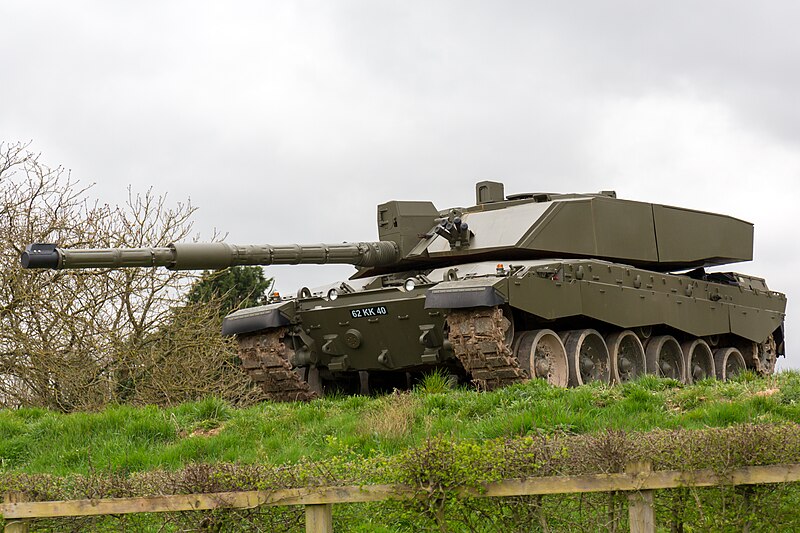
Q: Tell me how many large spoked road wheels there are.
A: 6